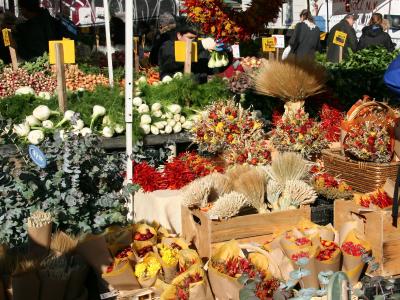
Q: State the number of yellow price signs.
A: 5